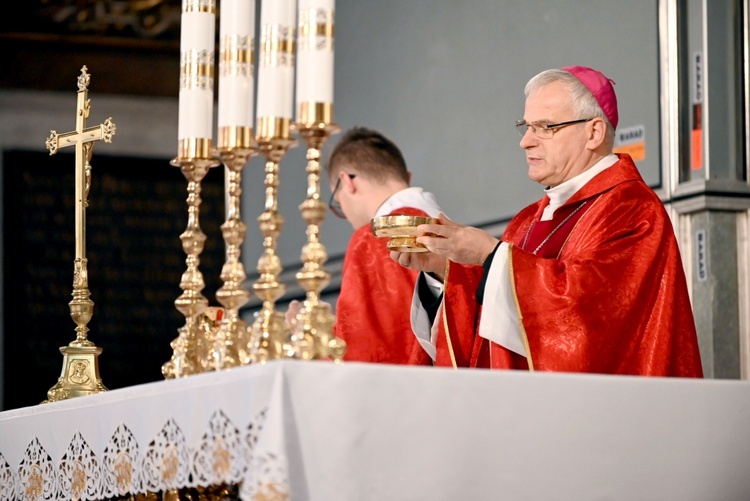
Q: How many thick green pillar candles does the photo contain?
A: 0